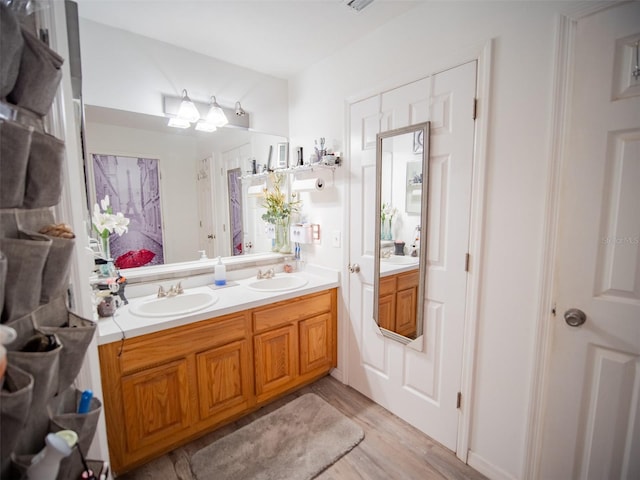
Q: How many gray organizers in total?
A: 1